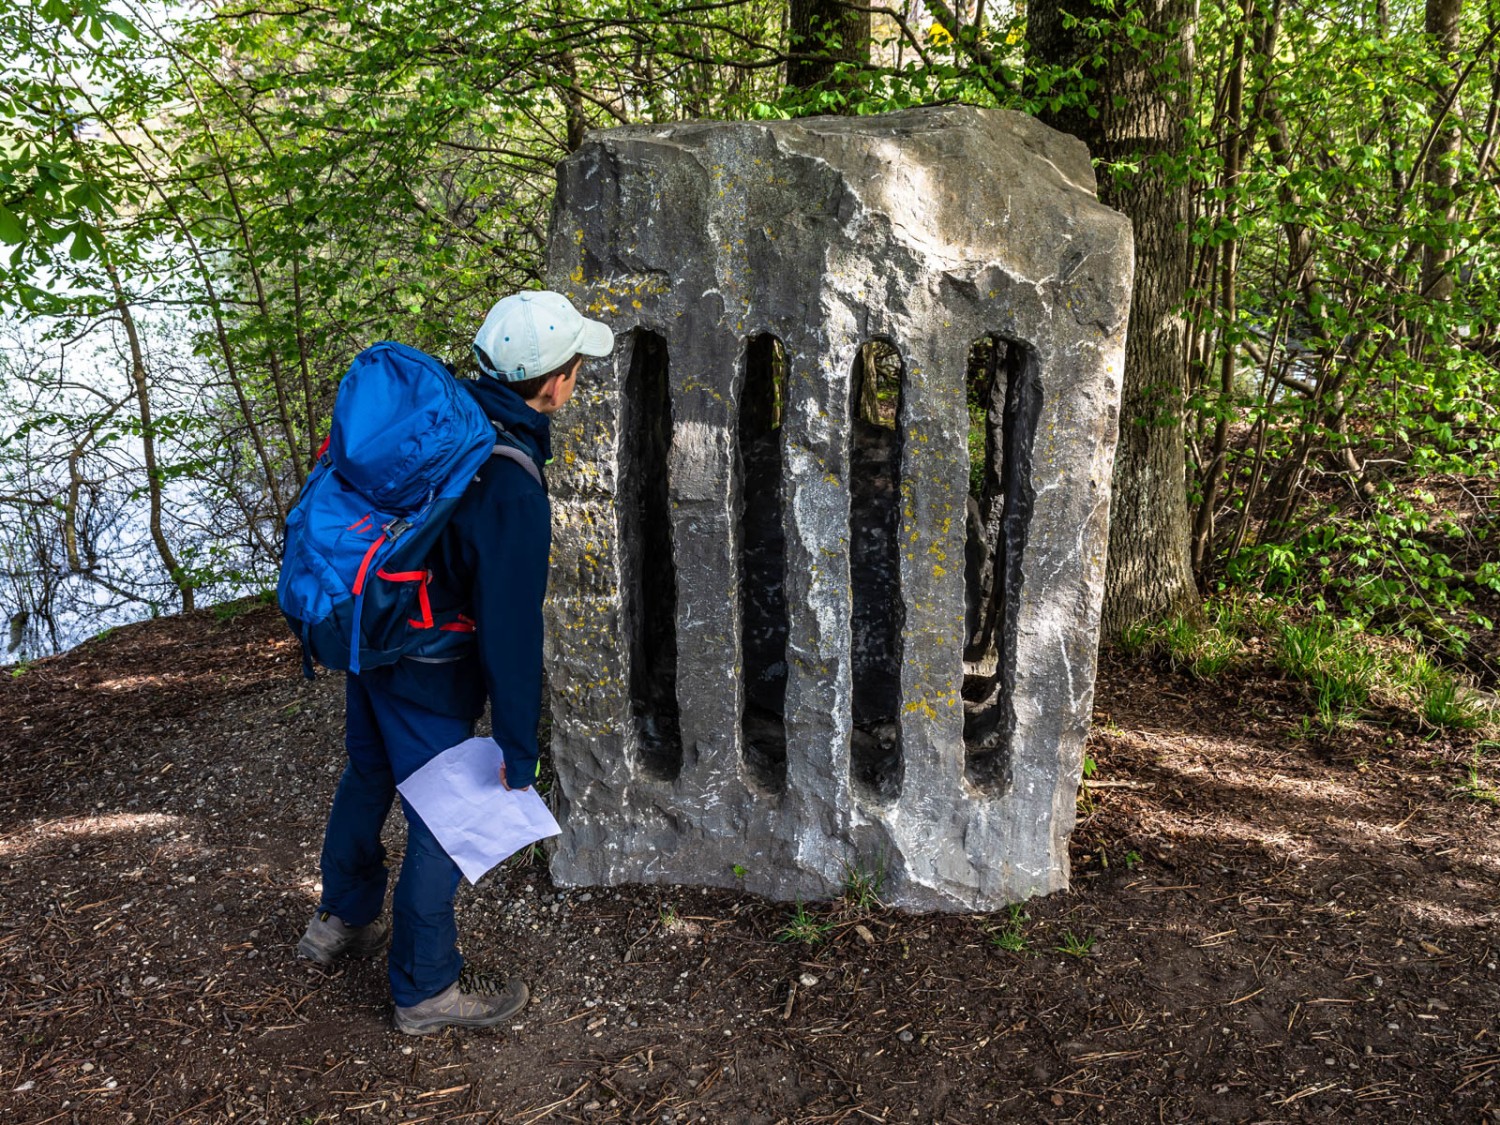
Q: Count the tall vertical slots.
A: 4